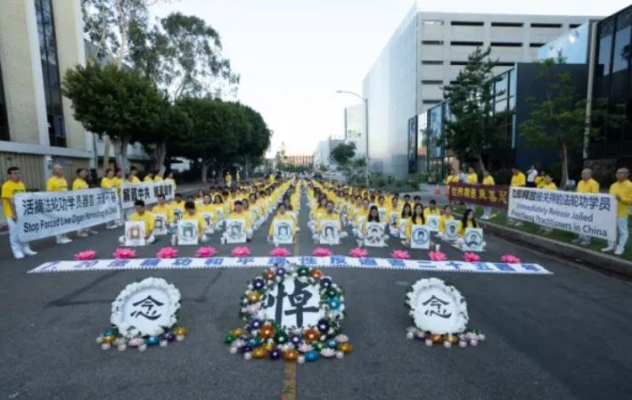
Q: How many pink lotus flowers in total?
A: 12